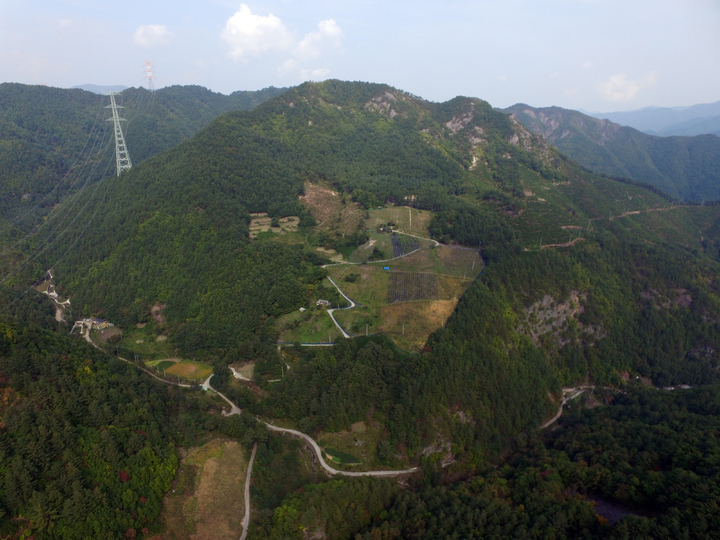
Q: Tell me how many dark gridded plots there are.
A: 2